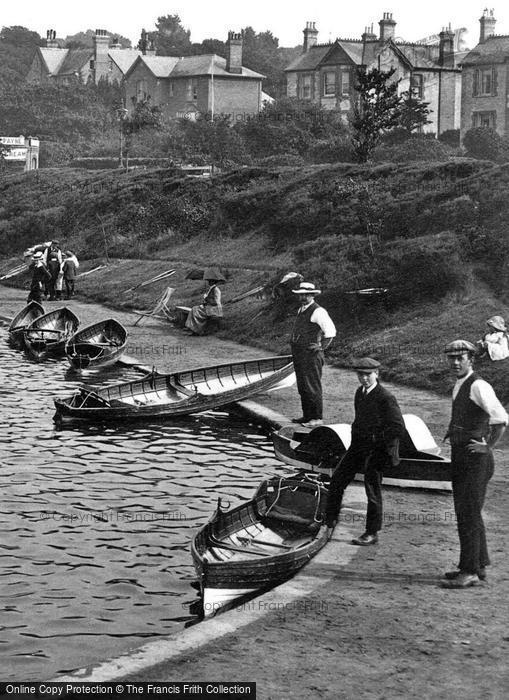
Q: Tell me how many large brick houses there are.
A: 4